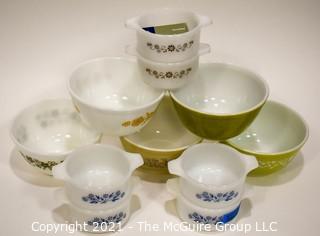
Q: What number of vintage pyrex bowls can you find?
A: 11